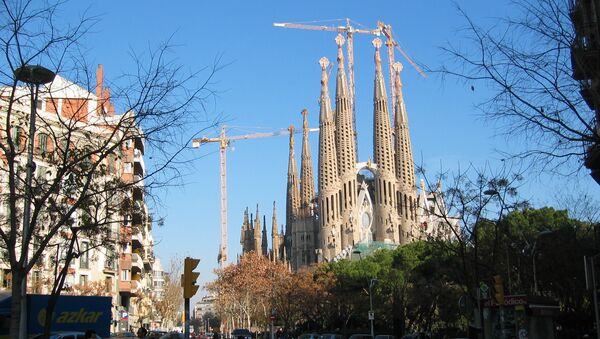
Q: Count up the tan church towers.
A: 6